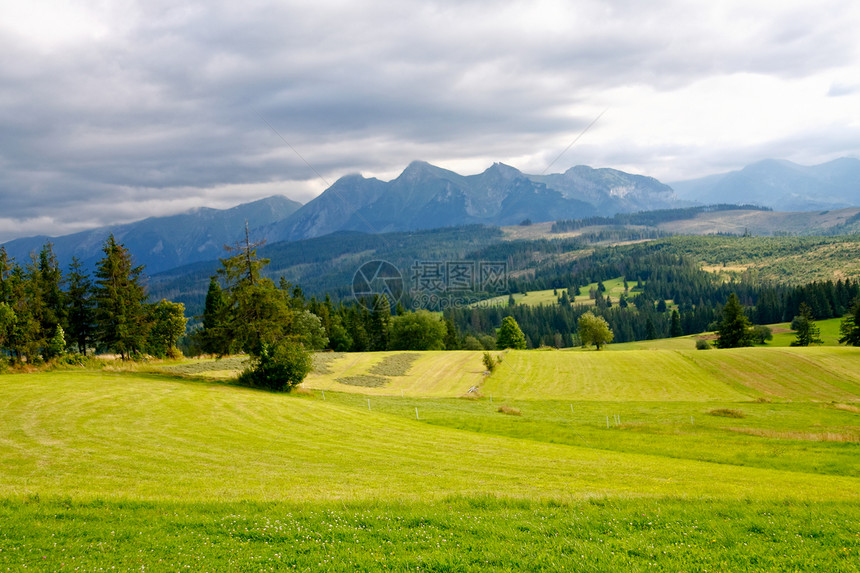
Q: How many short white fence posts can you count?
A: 11